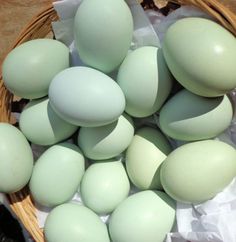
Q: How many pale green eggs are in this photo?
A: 15